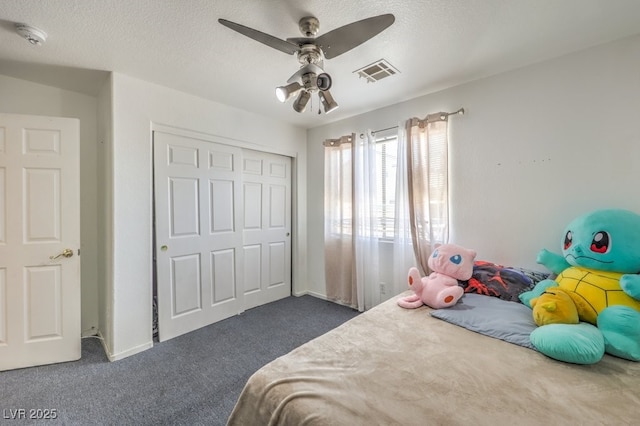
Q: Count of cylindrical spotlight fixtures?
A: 4